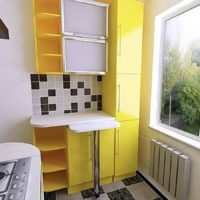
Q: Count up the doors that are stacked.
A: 3